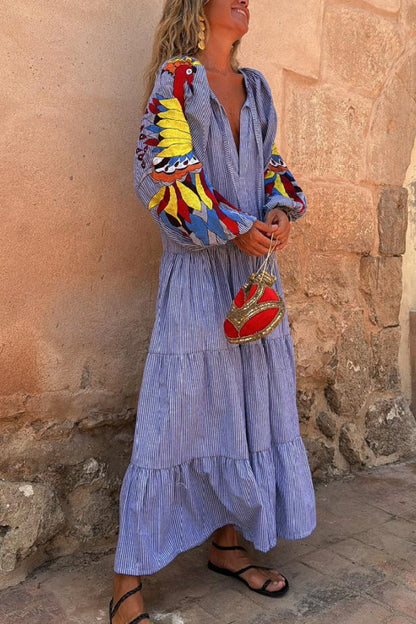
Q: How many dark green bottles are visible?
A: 0